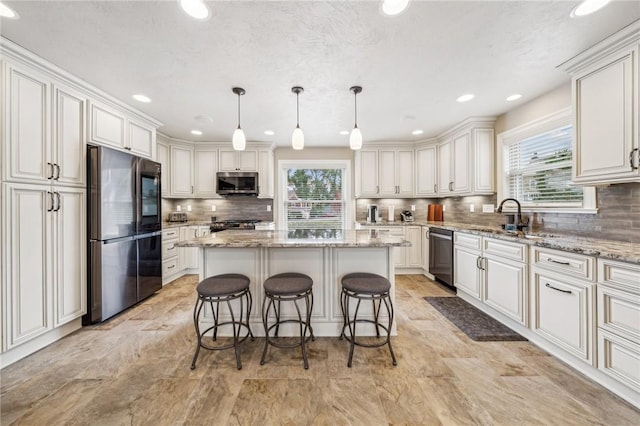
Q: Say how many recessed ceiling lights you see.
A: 11